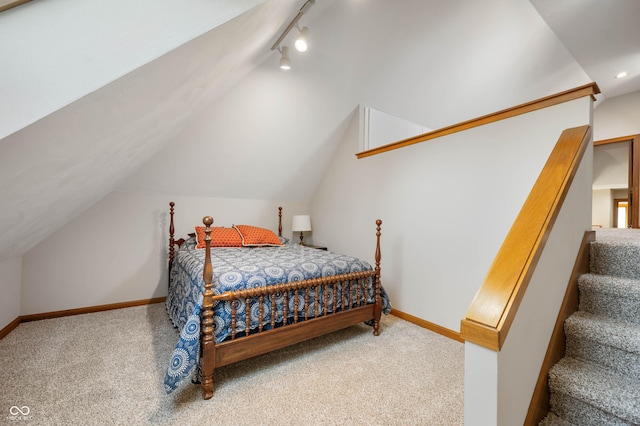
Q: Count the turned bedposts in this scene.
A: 4